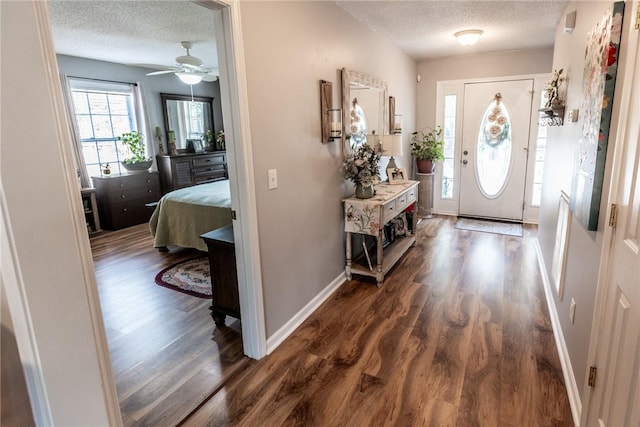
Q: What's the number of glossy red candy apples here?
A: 0